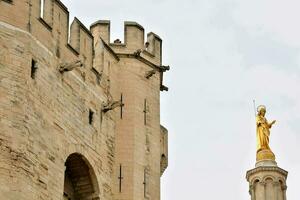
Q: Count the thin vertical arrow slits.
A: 4